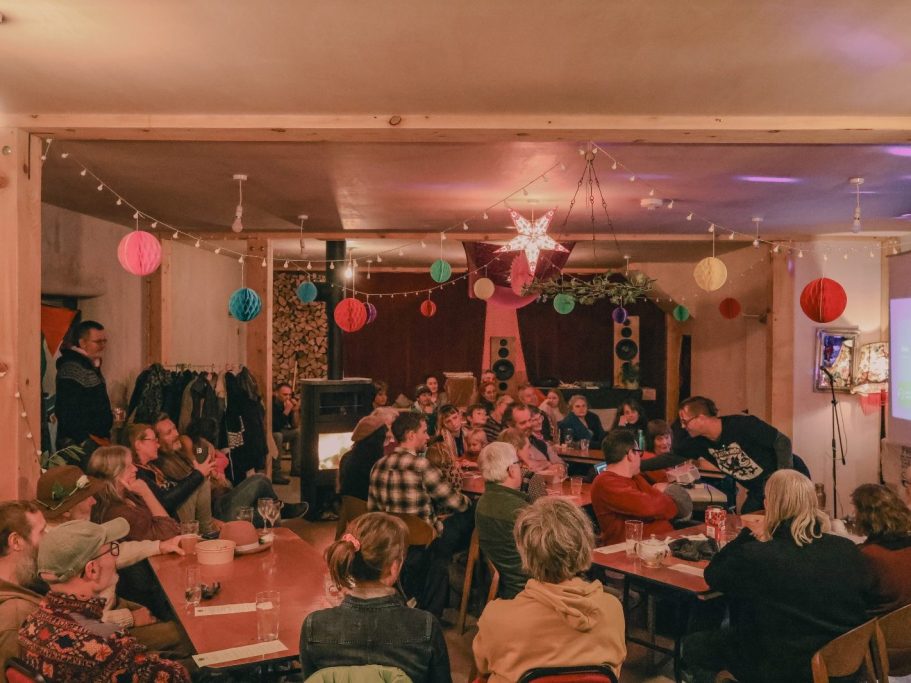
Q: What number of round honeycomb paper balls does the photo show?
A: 14